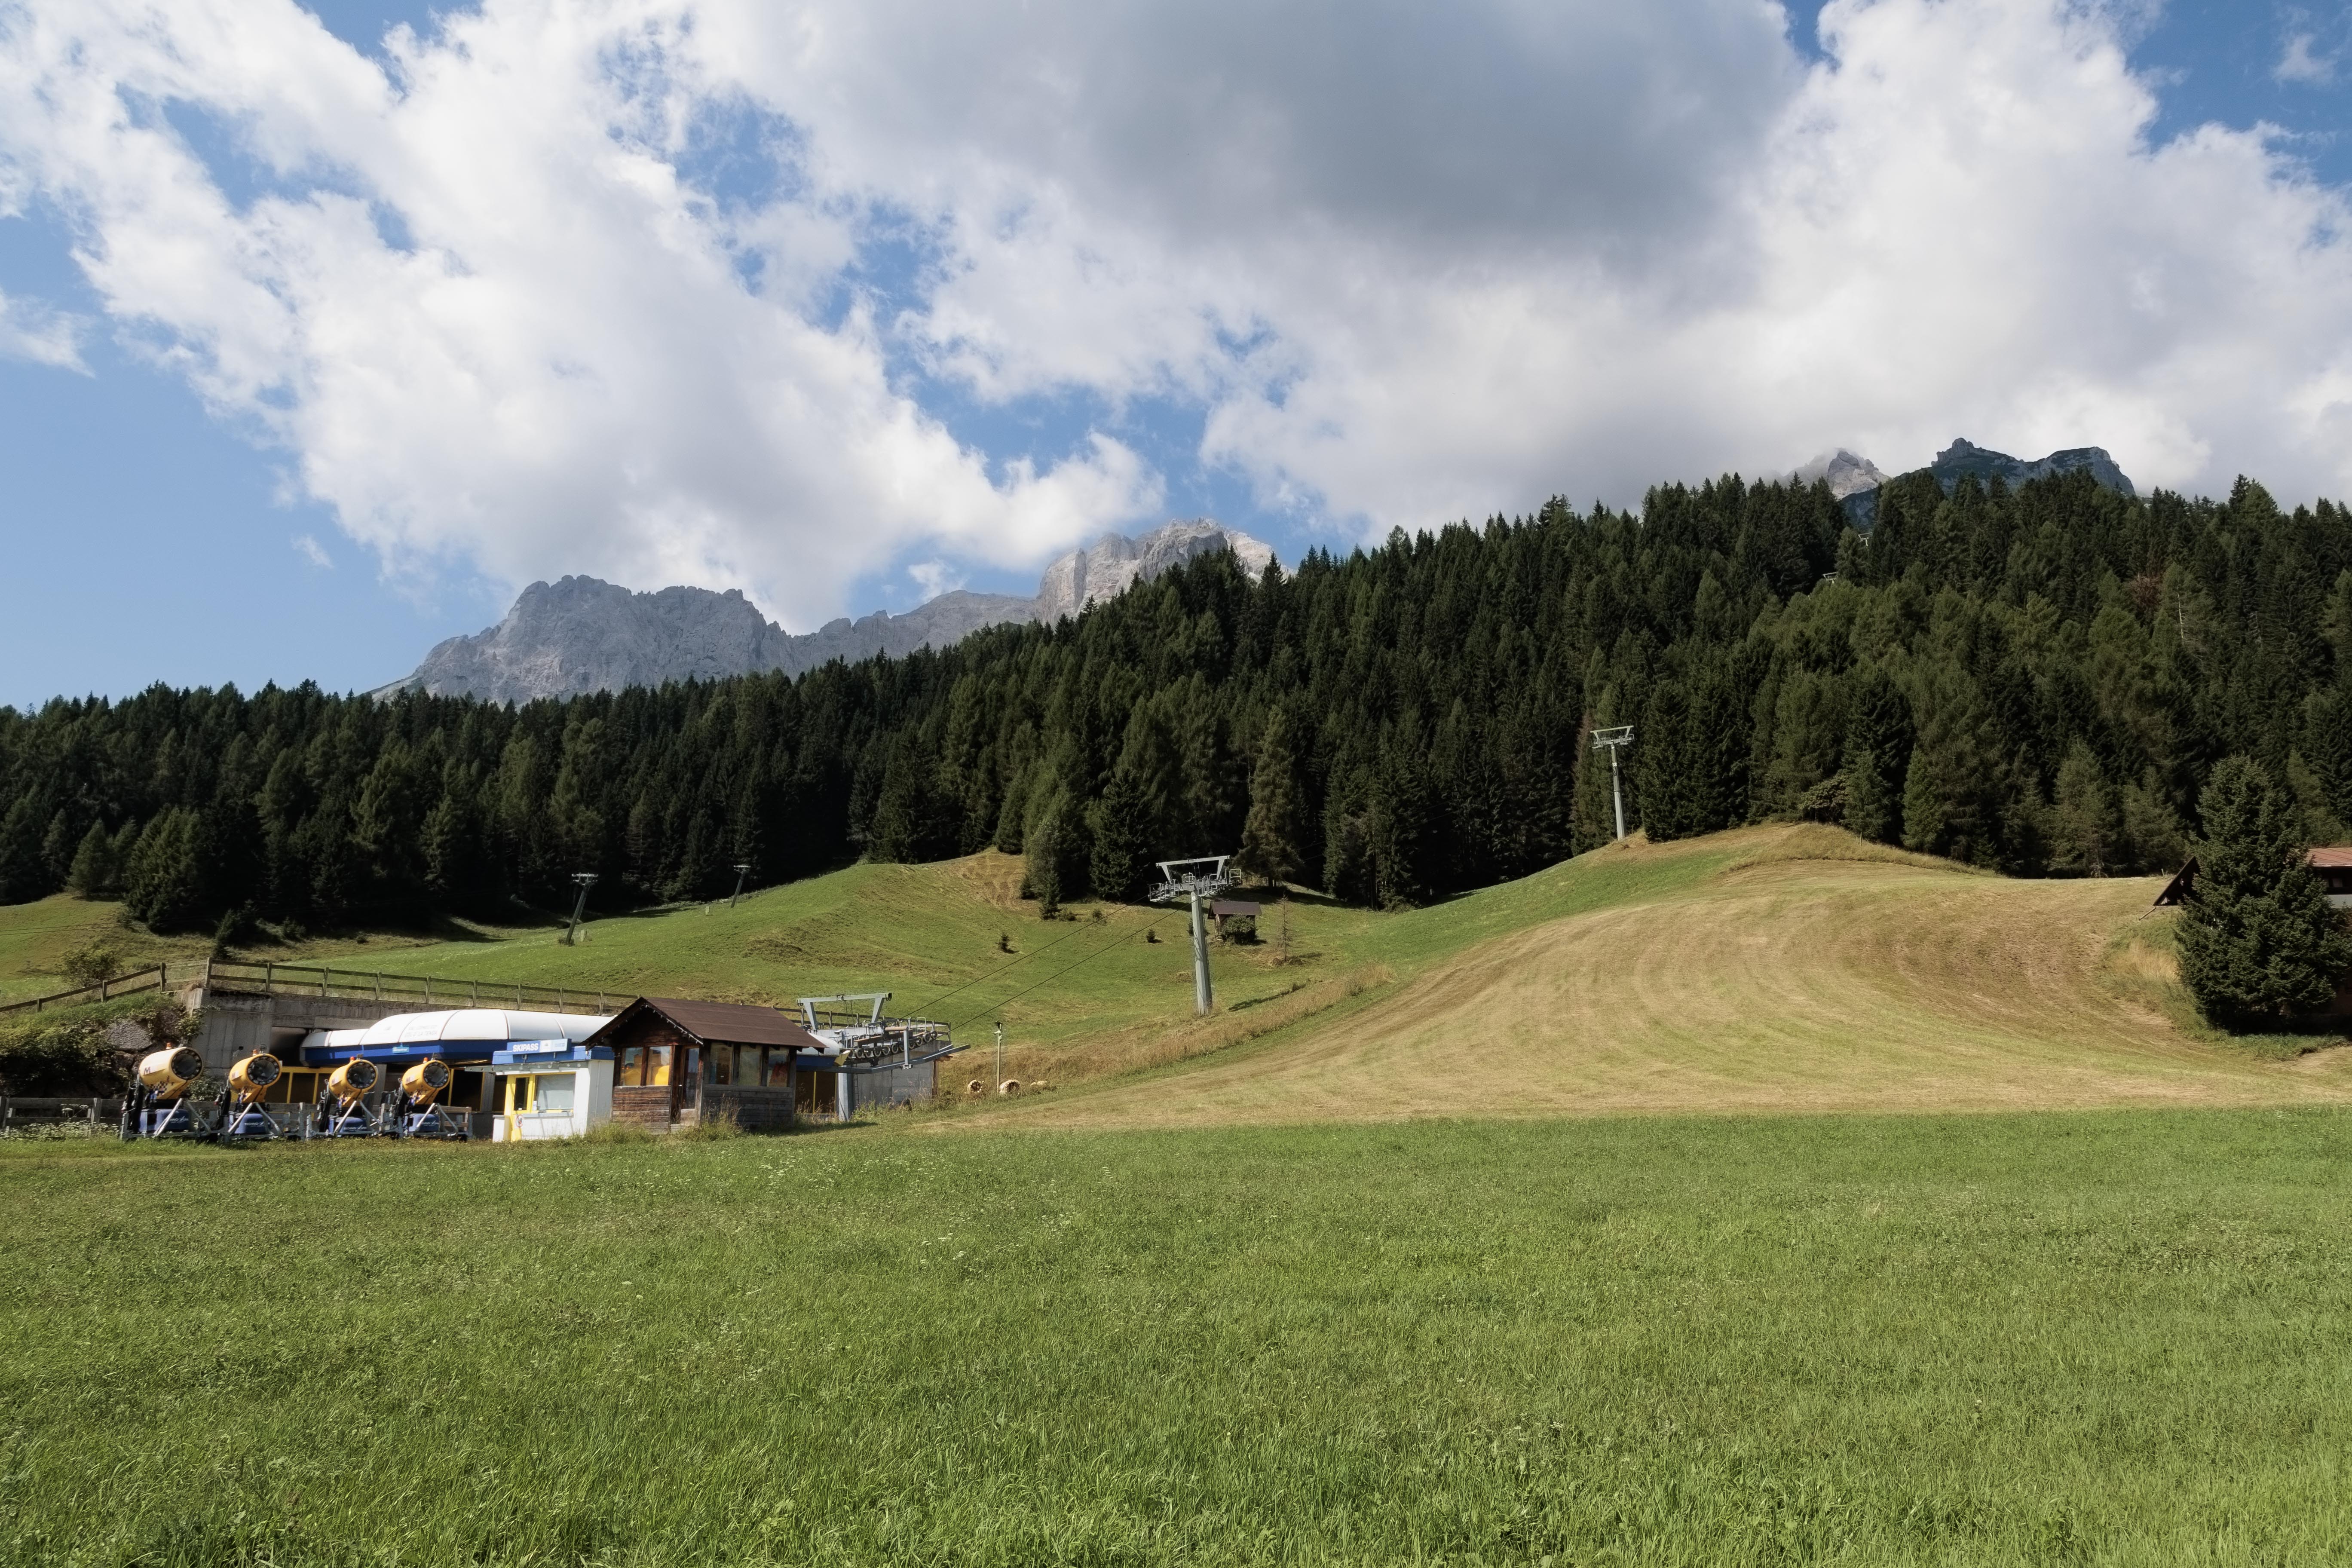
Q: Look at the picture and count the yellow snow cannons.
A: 4